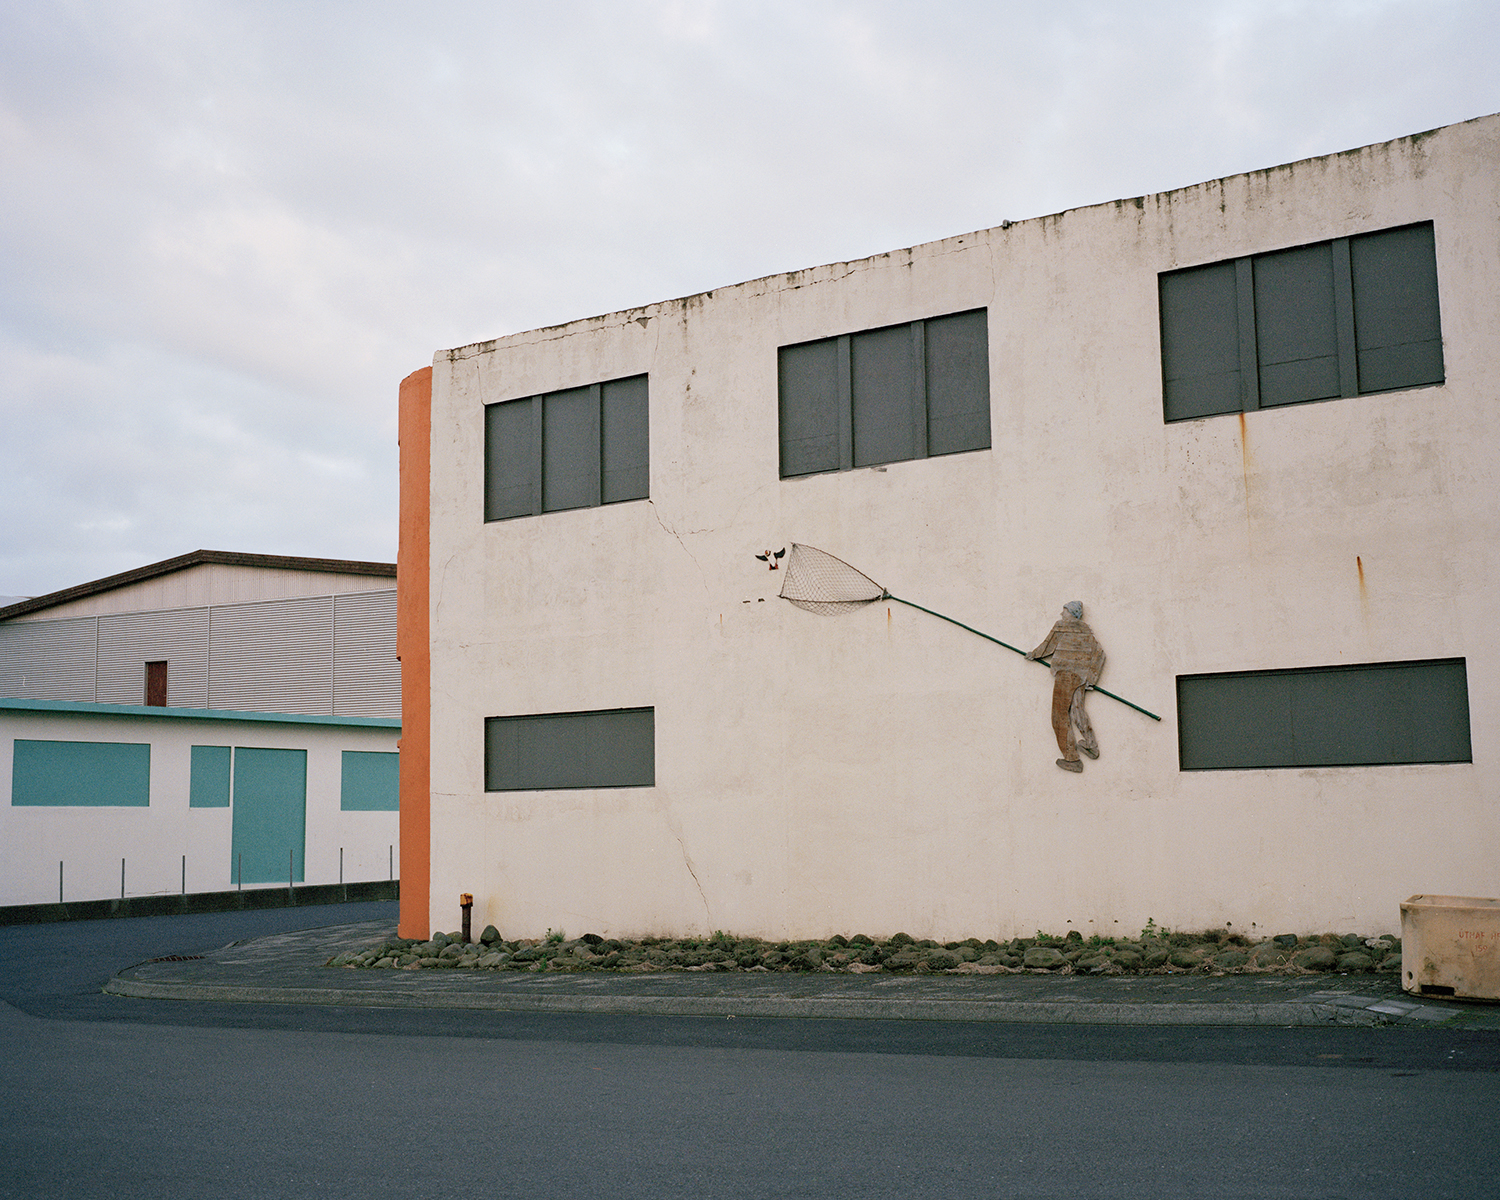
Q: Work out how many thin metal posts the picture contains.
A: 7